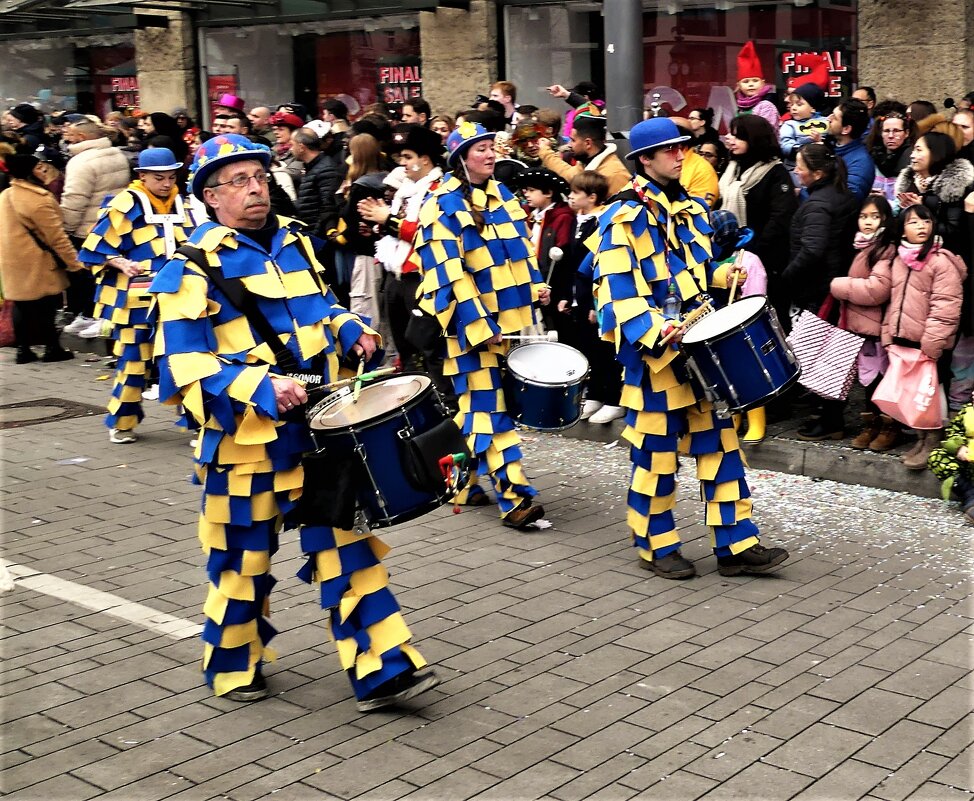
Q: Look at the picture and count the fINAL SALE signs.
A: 3